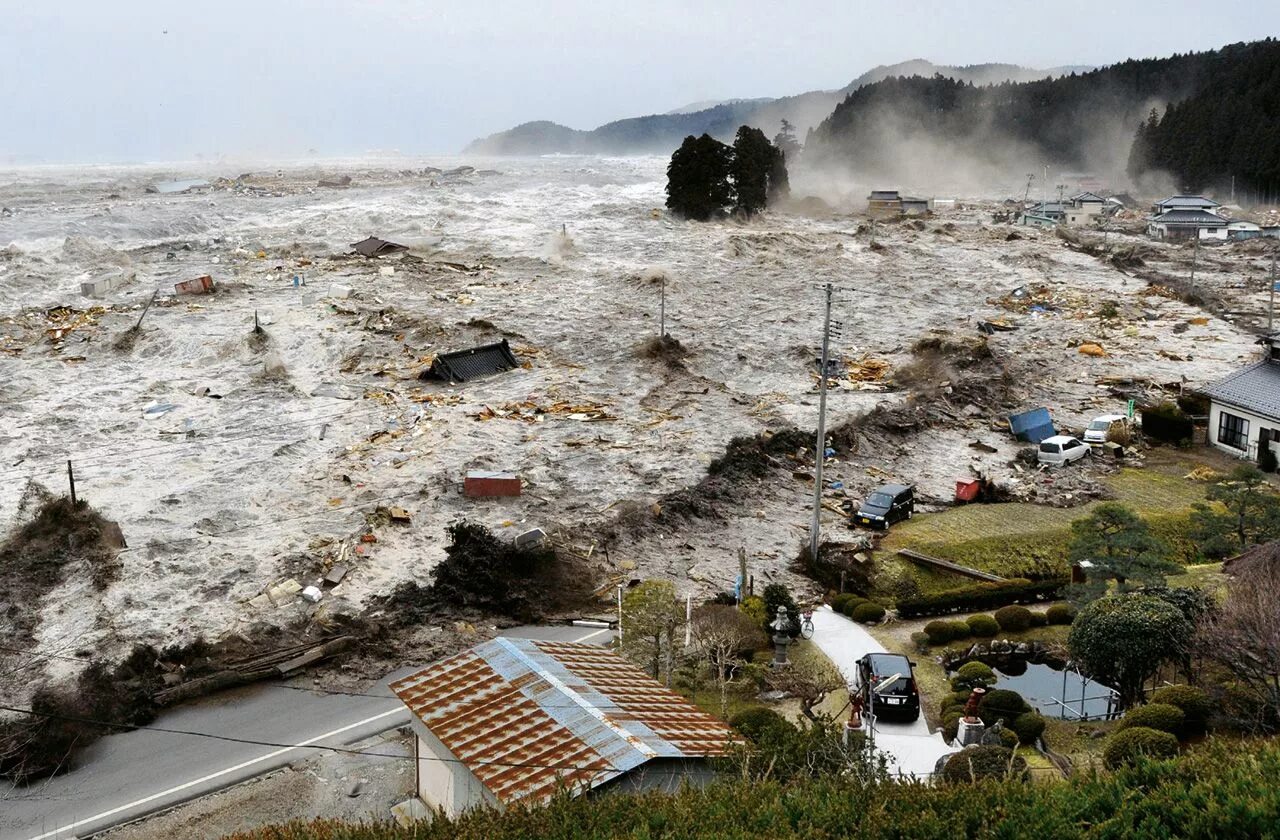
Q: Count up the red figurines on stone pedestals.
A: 2